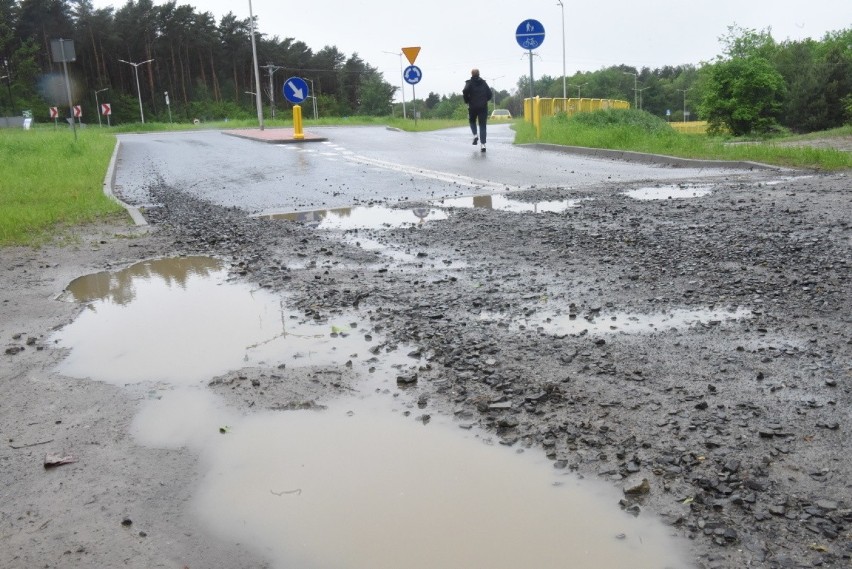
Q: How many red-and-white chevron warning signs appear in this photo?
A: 3